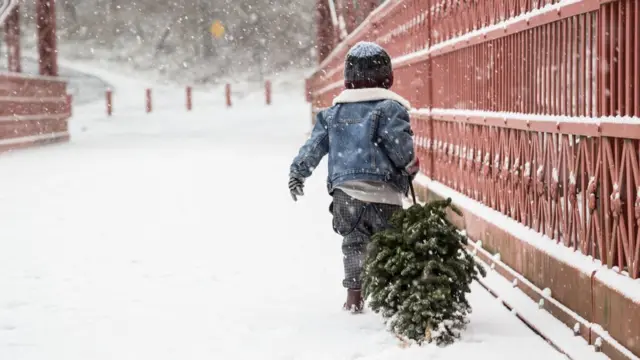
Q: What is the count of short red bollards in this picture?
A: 5